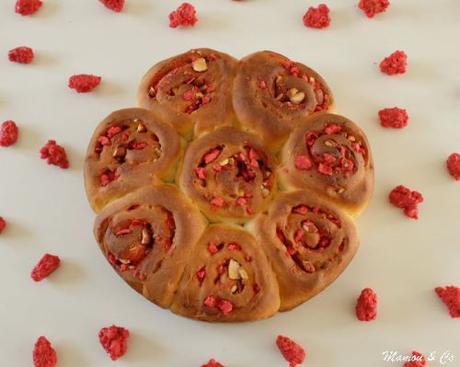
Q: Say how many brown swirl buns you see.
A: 8